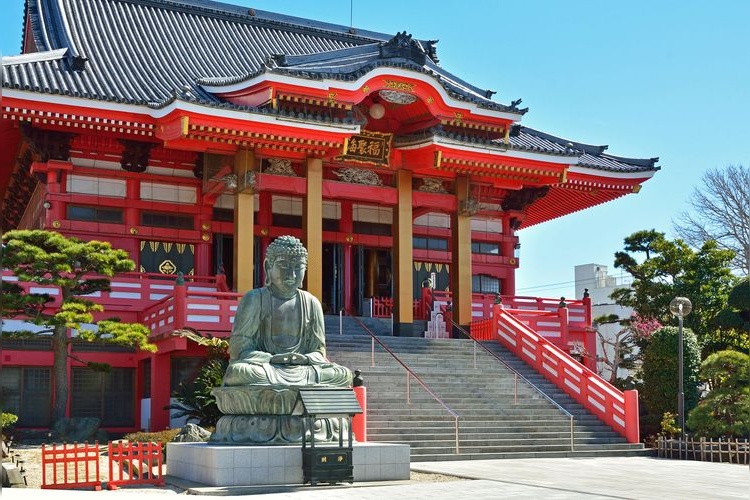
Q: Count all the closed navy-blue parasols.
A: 0